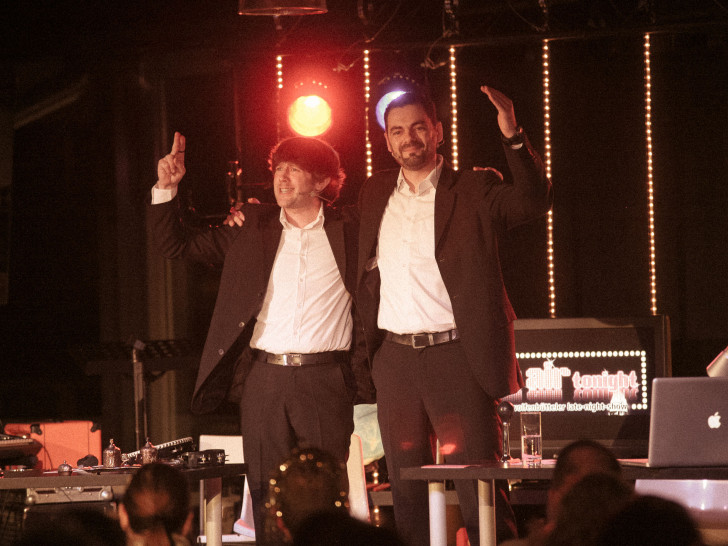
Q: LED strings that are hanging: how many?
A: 5